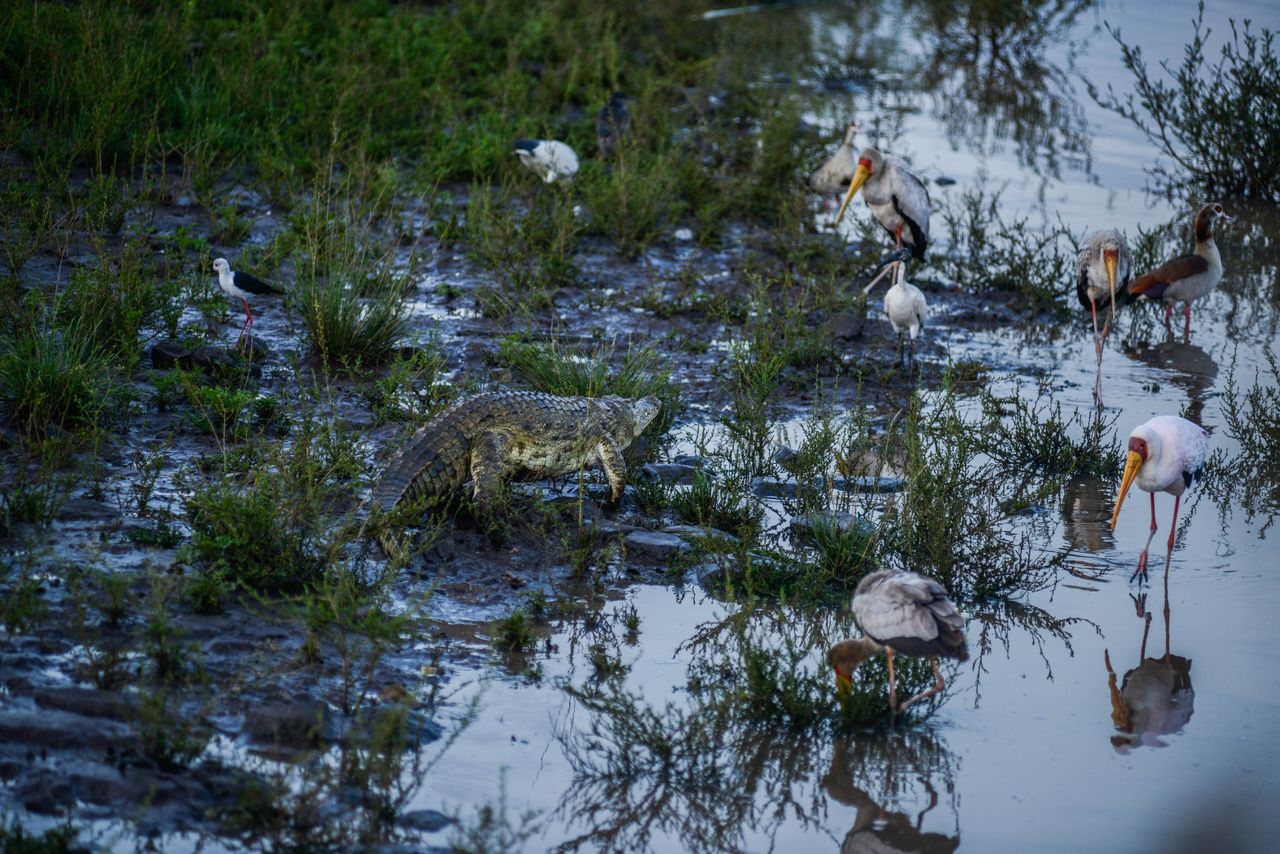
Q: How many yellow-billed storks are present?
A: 4